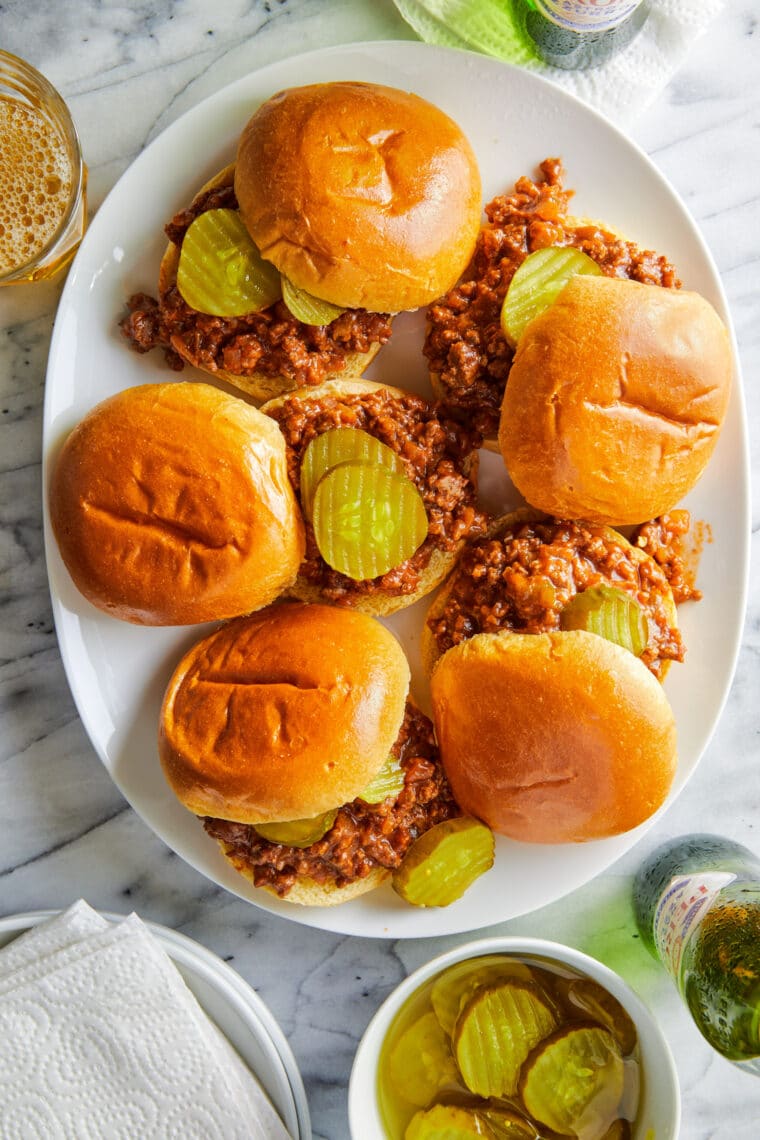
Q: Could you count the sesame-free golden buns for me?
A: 5